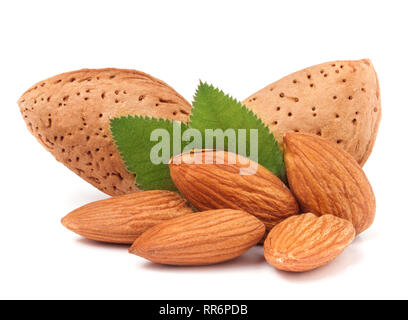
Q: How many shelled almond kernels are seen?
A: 5